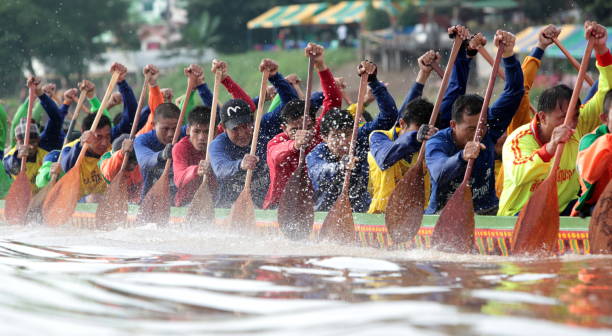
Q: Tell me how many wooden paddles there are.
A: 13